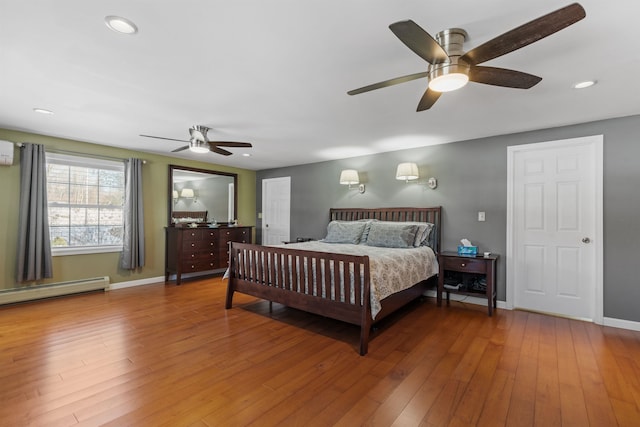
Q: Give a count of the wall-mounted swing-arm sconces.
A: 2